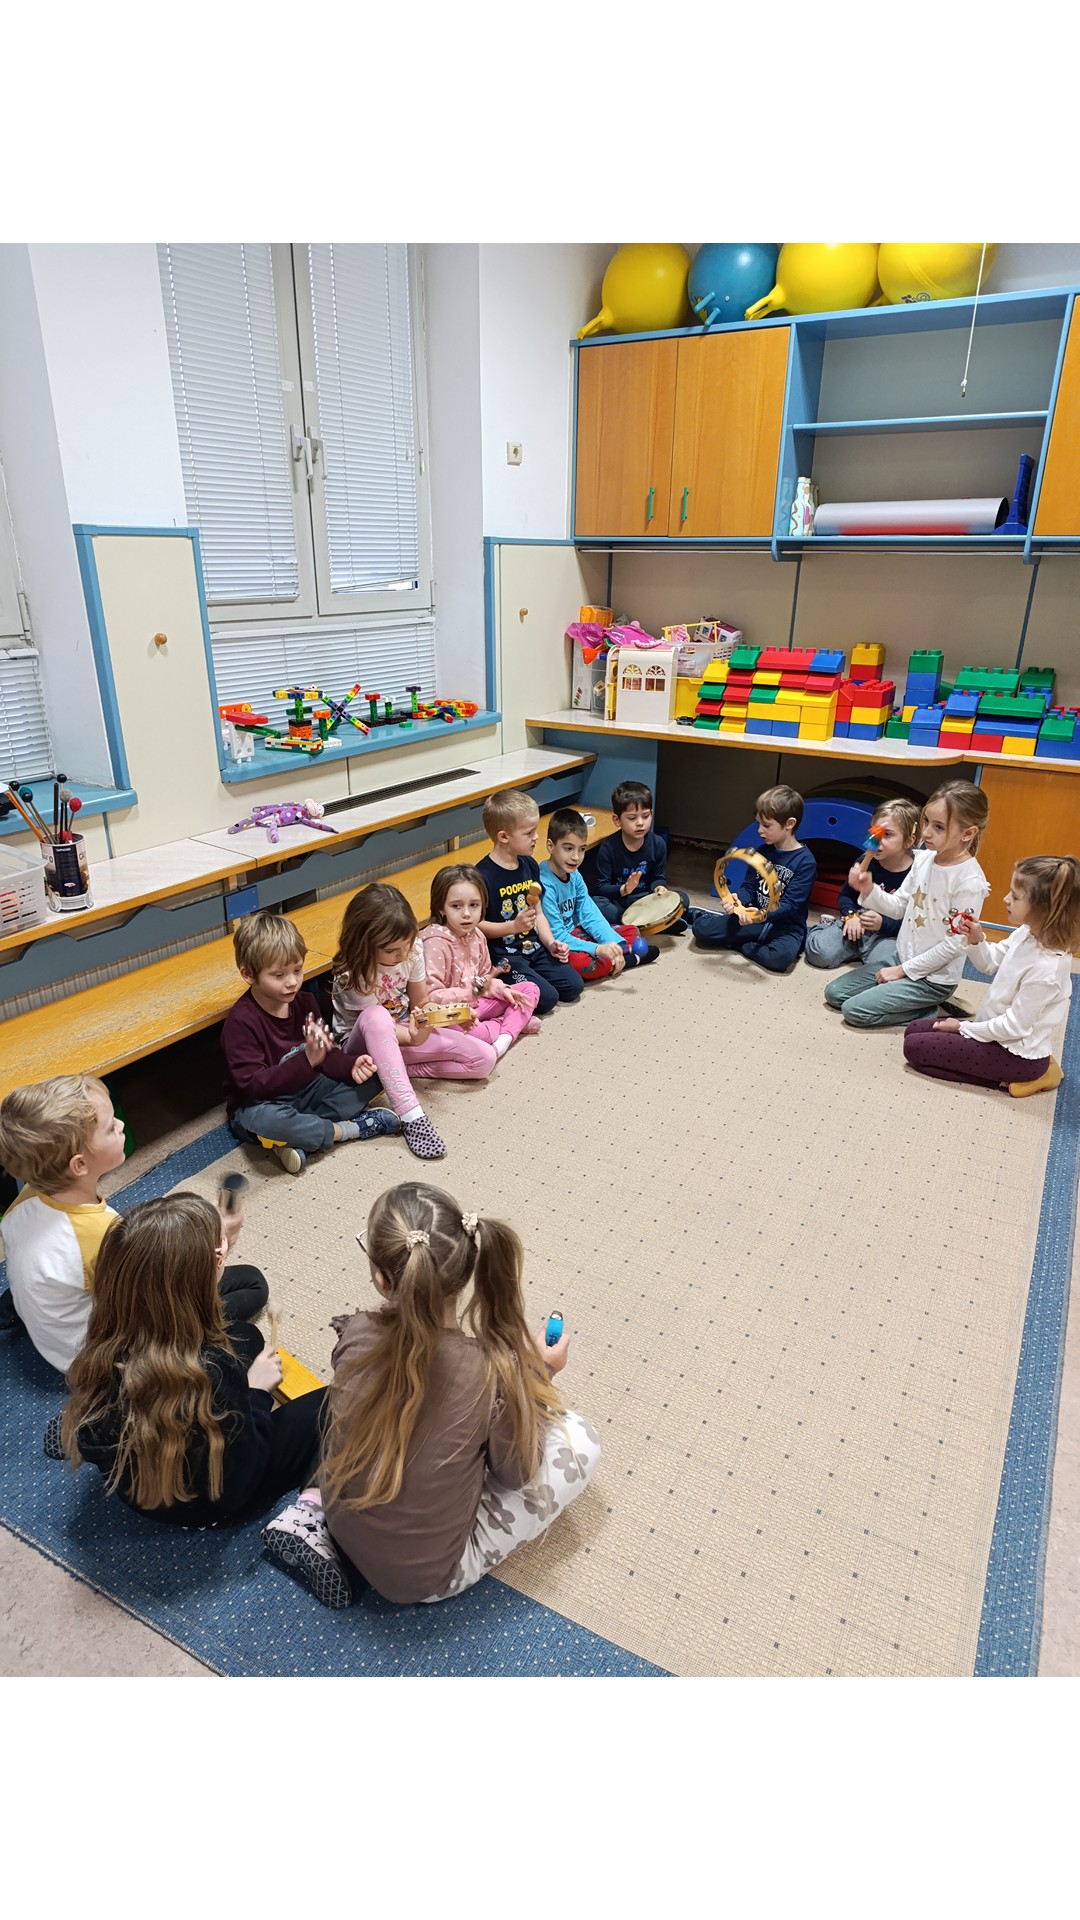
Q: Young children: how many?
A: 13